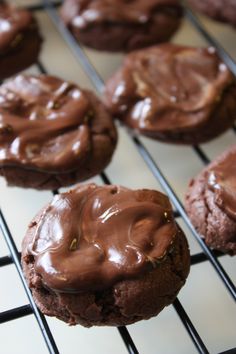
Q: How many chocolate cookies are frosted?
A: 6